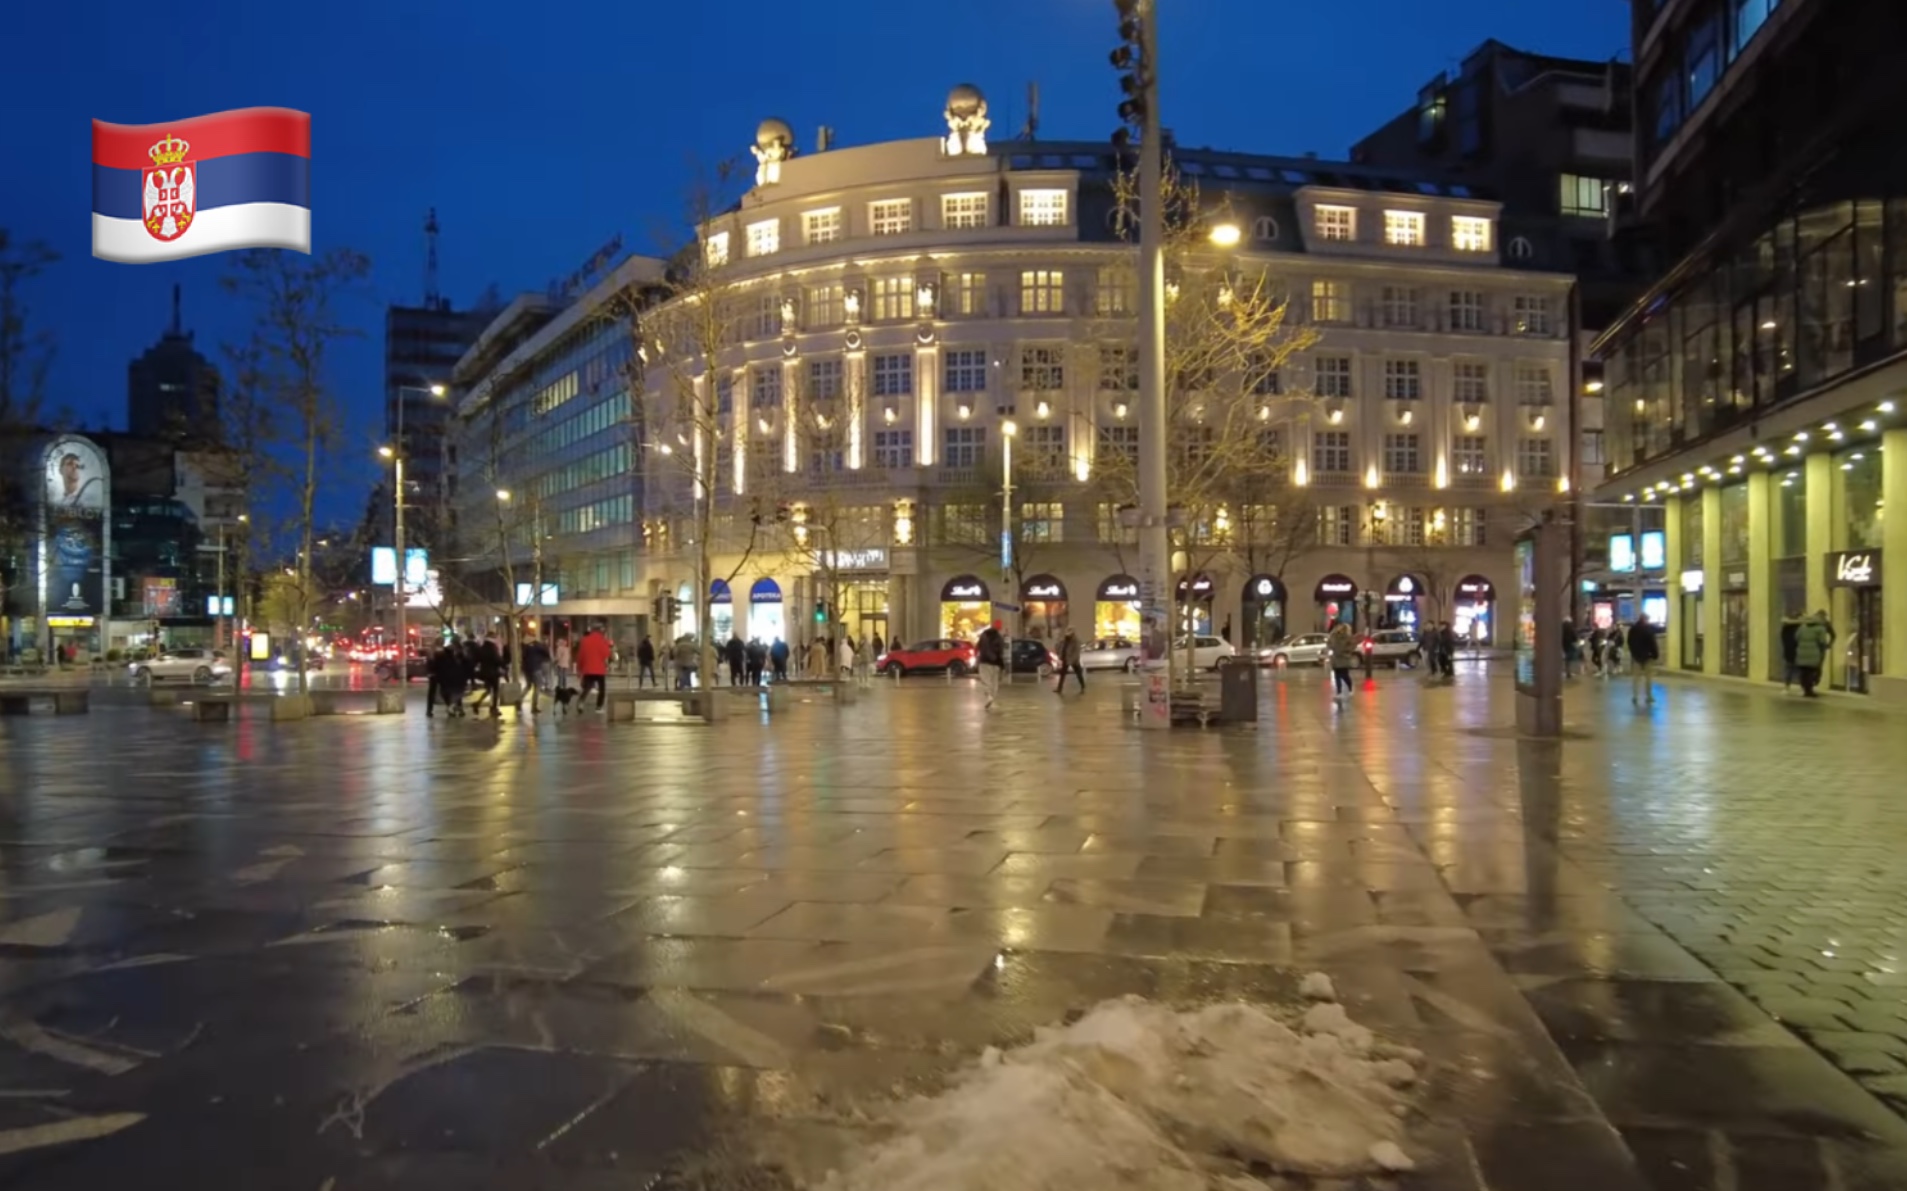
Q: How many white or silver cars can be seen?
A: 5